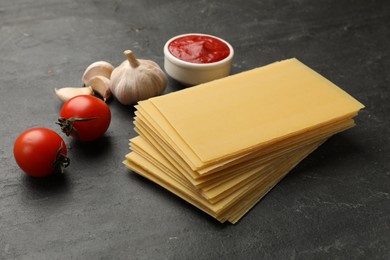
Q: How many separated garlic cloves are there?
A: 3